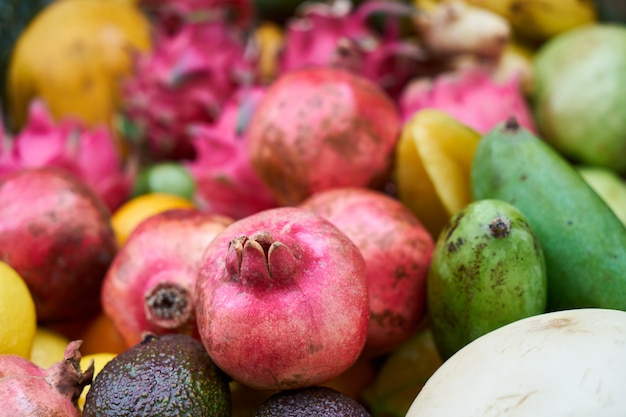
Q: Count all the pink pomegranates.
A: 6